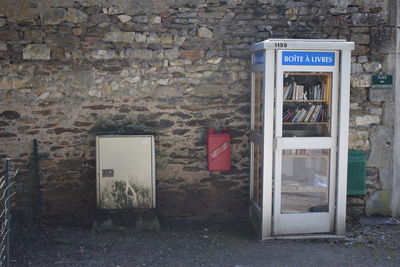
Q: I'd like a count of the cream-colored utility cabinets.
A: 1